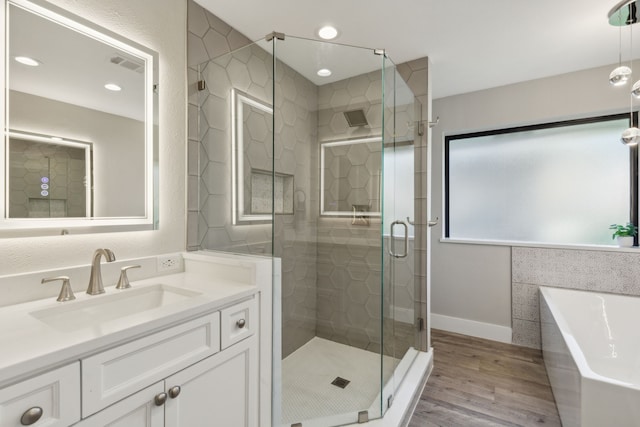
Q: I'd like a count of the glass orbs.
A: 3